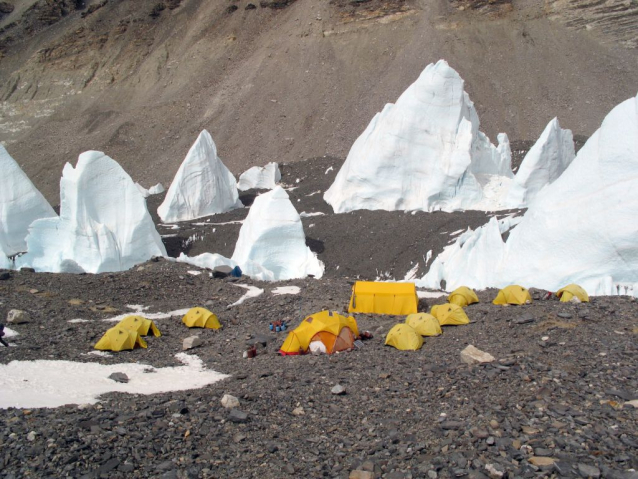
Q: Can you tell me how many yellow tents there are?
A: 11